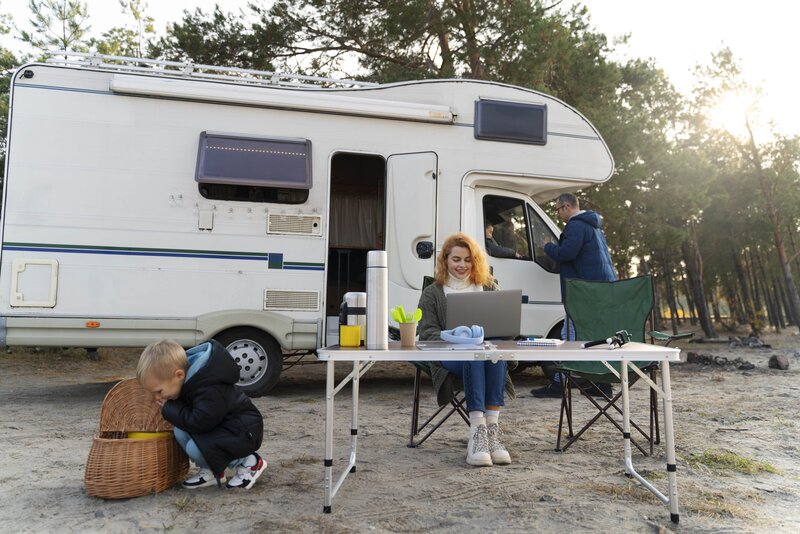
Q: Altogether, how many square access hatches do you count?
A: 1